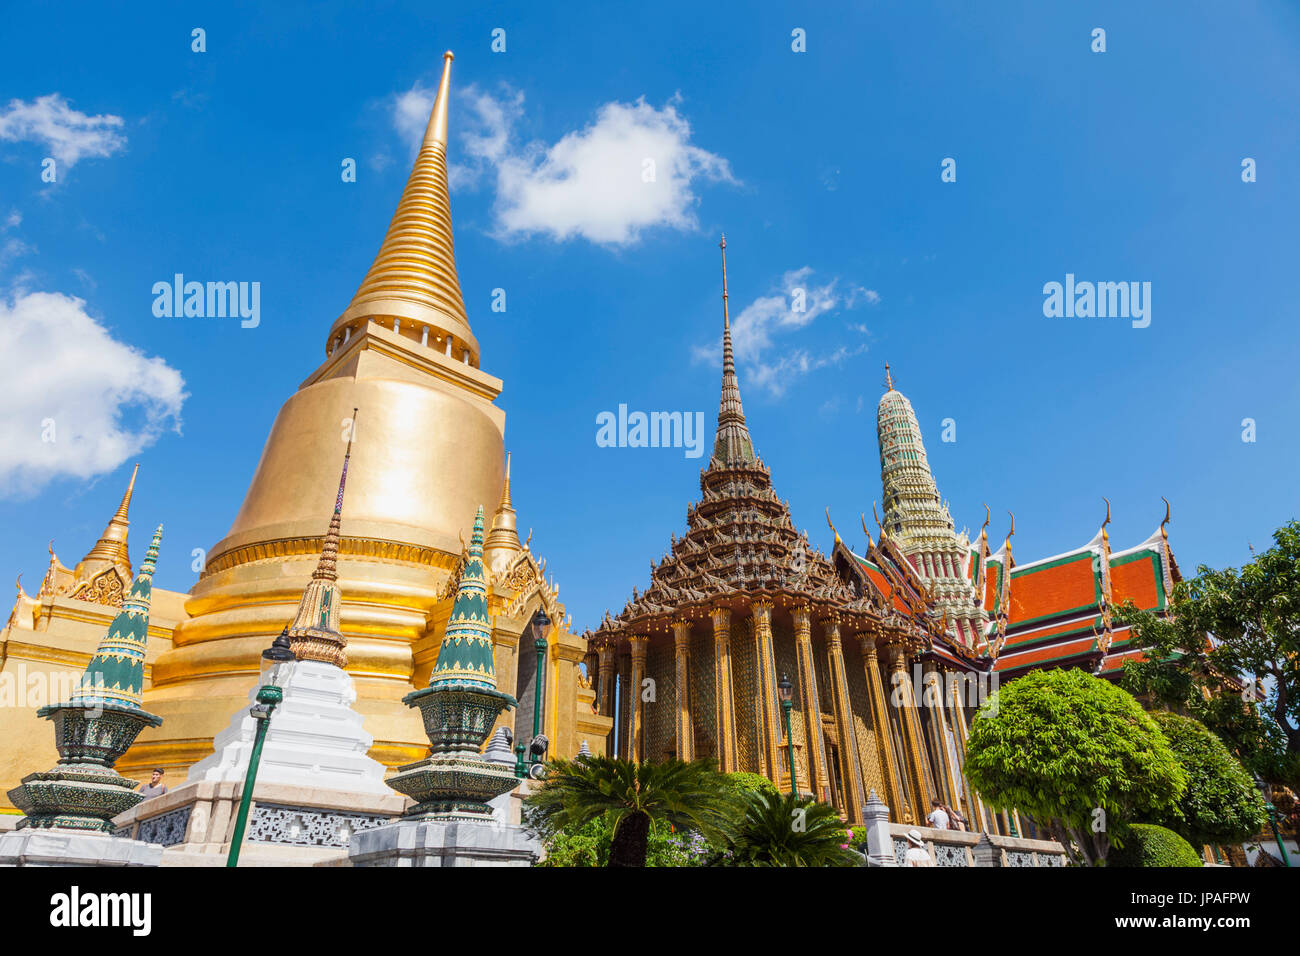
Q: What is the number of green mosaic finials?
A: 2